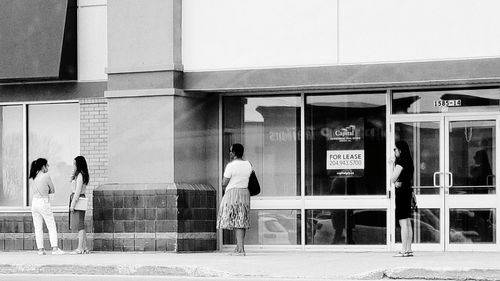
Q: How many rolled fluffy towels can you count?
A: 0